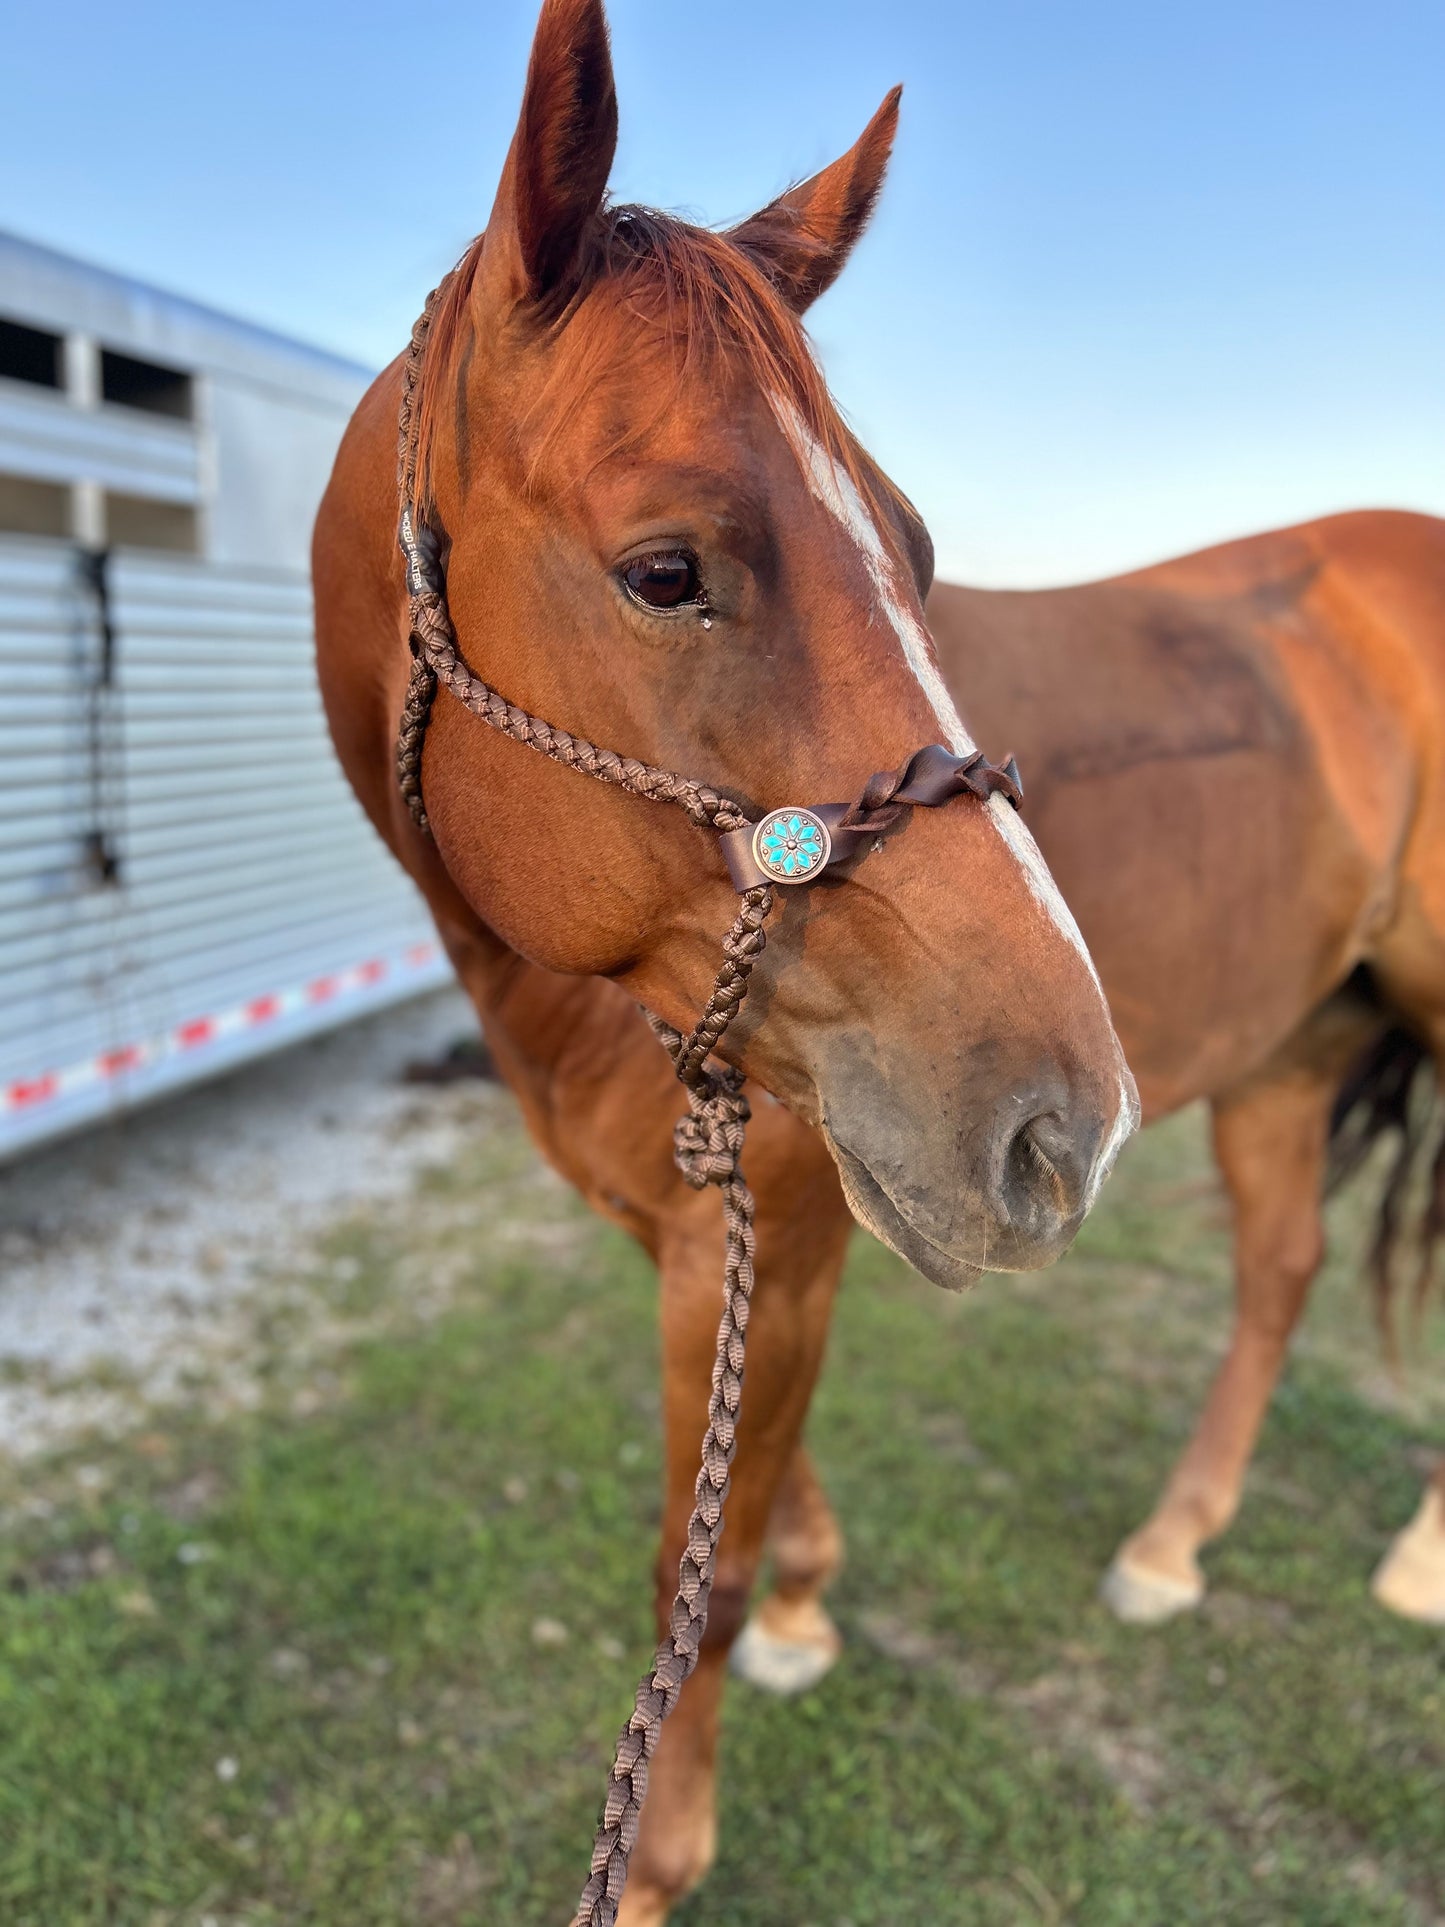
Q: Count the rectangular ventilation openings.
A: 4